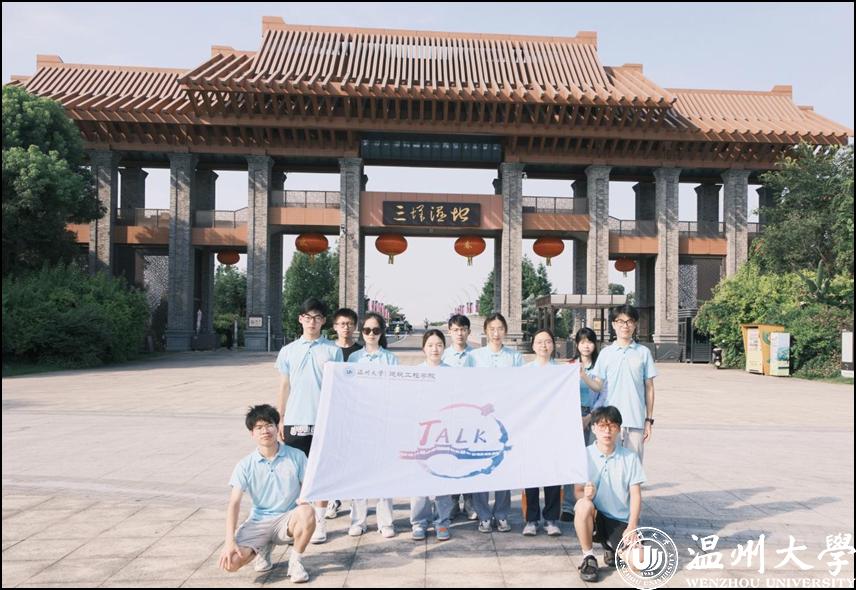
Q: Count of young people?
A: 11